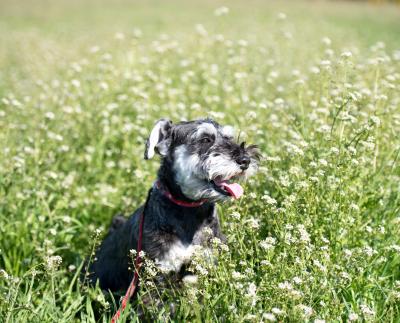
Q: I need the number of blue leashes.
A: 0